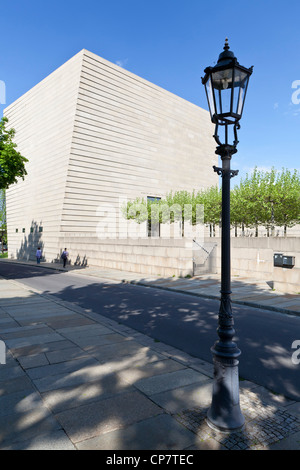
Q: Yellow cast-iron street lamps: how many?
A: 0